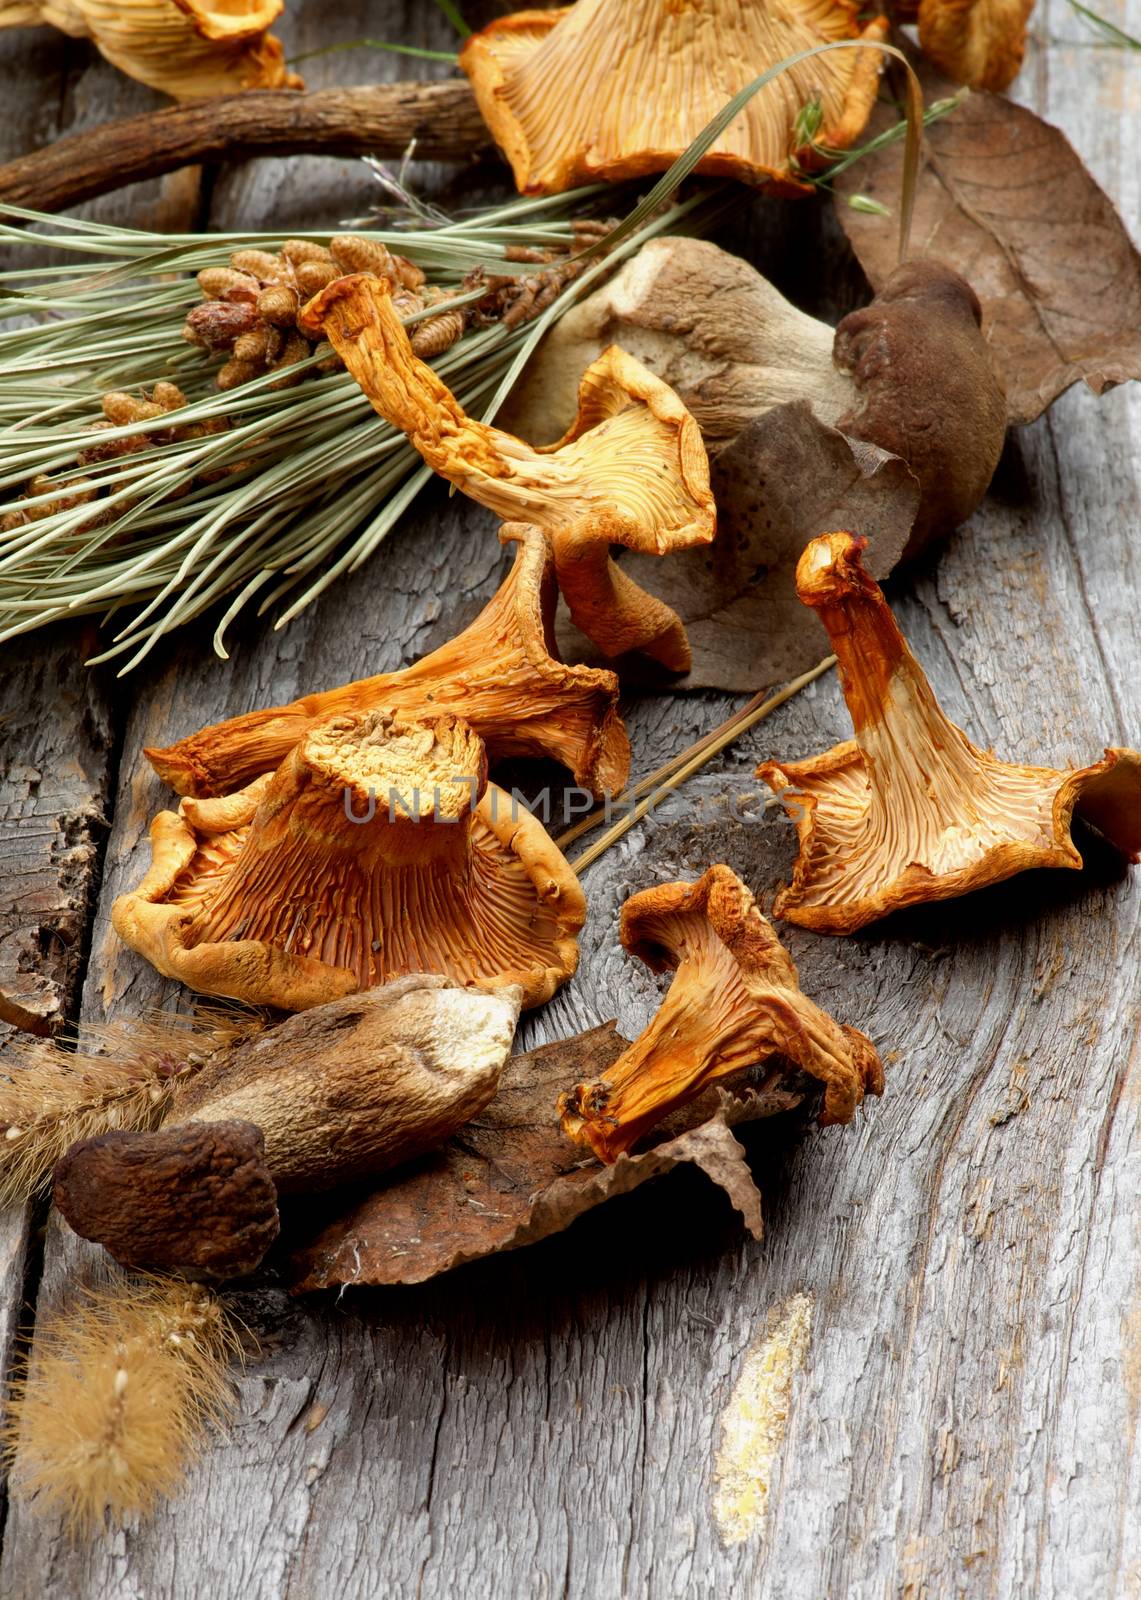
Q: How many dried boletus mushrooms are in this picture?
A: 2